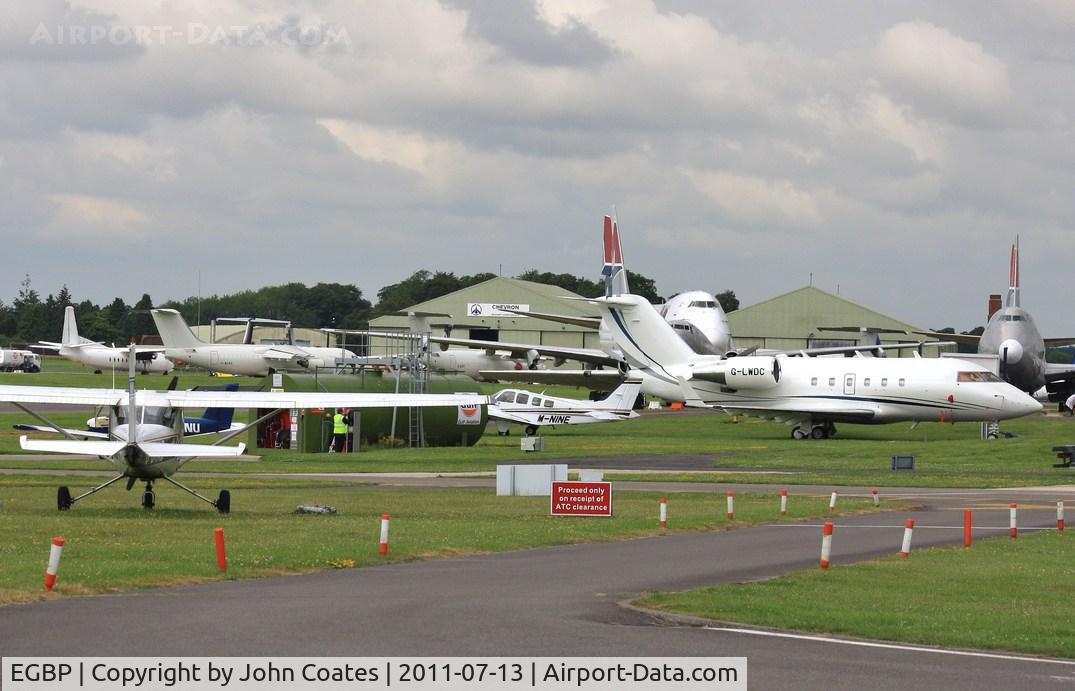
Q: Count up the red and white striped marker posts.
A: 11